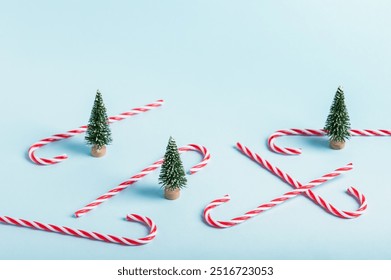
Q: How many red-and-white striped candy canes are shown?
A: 6